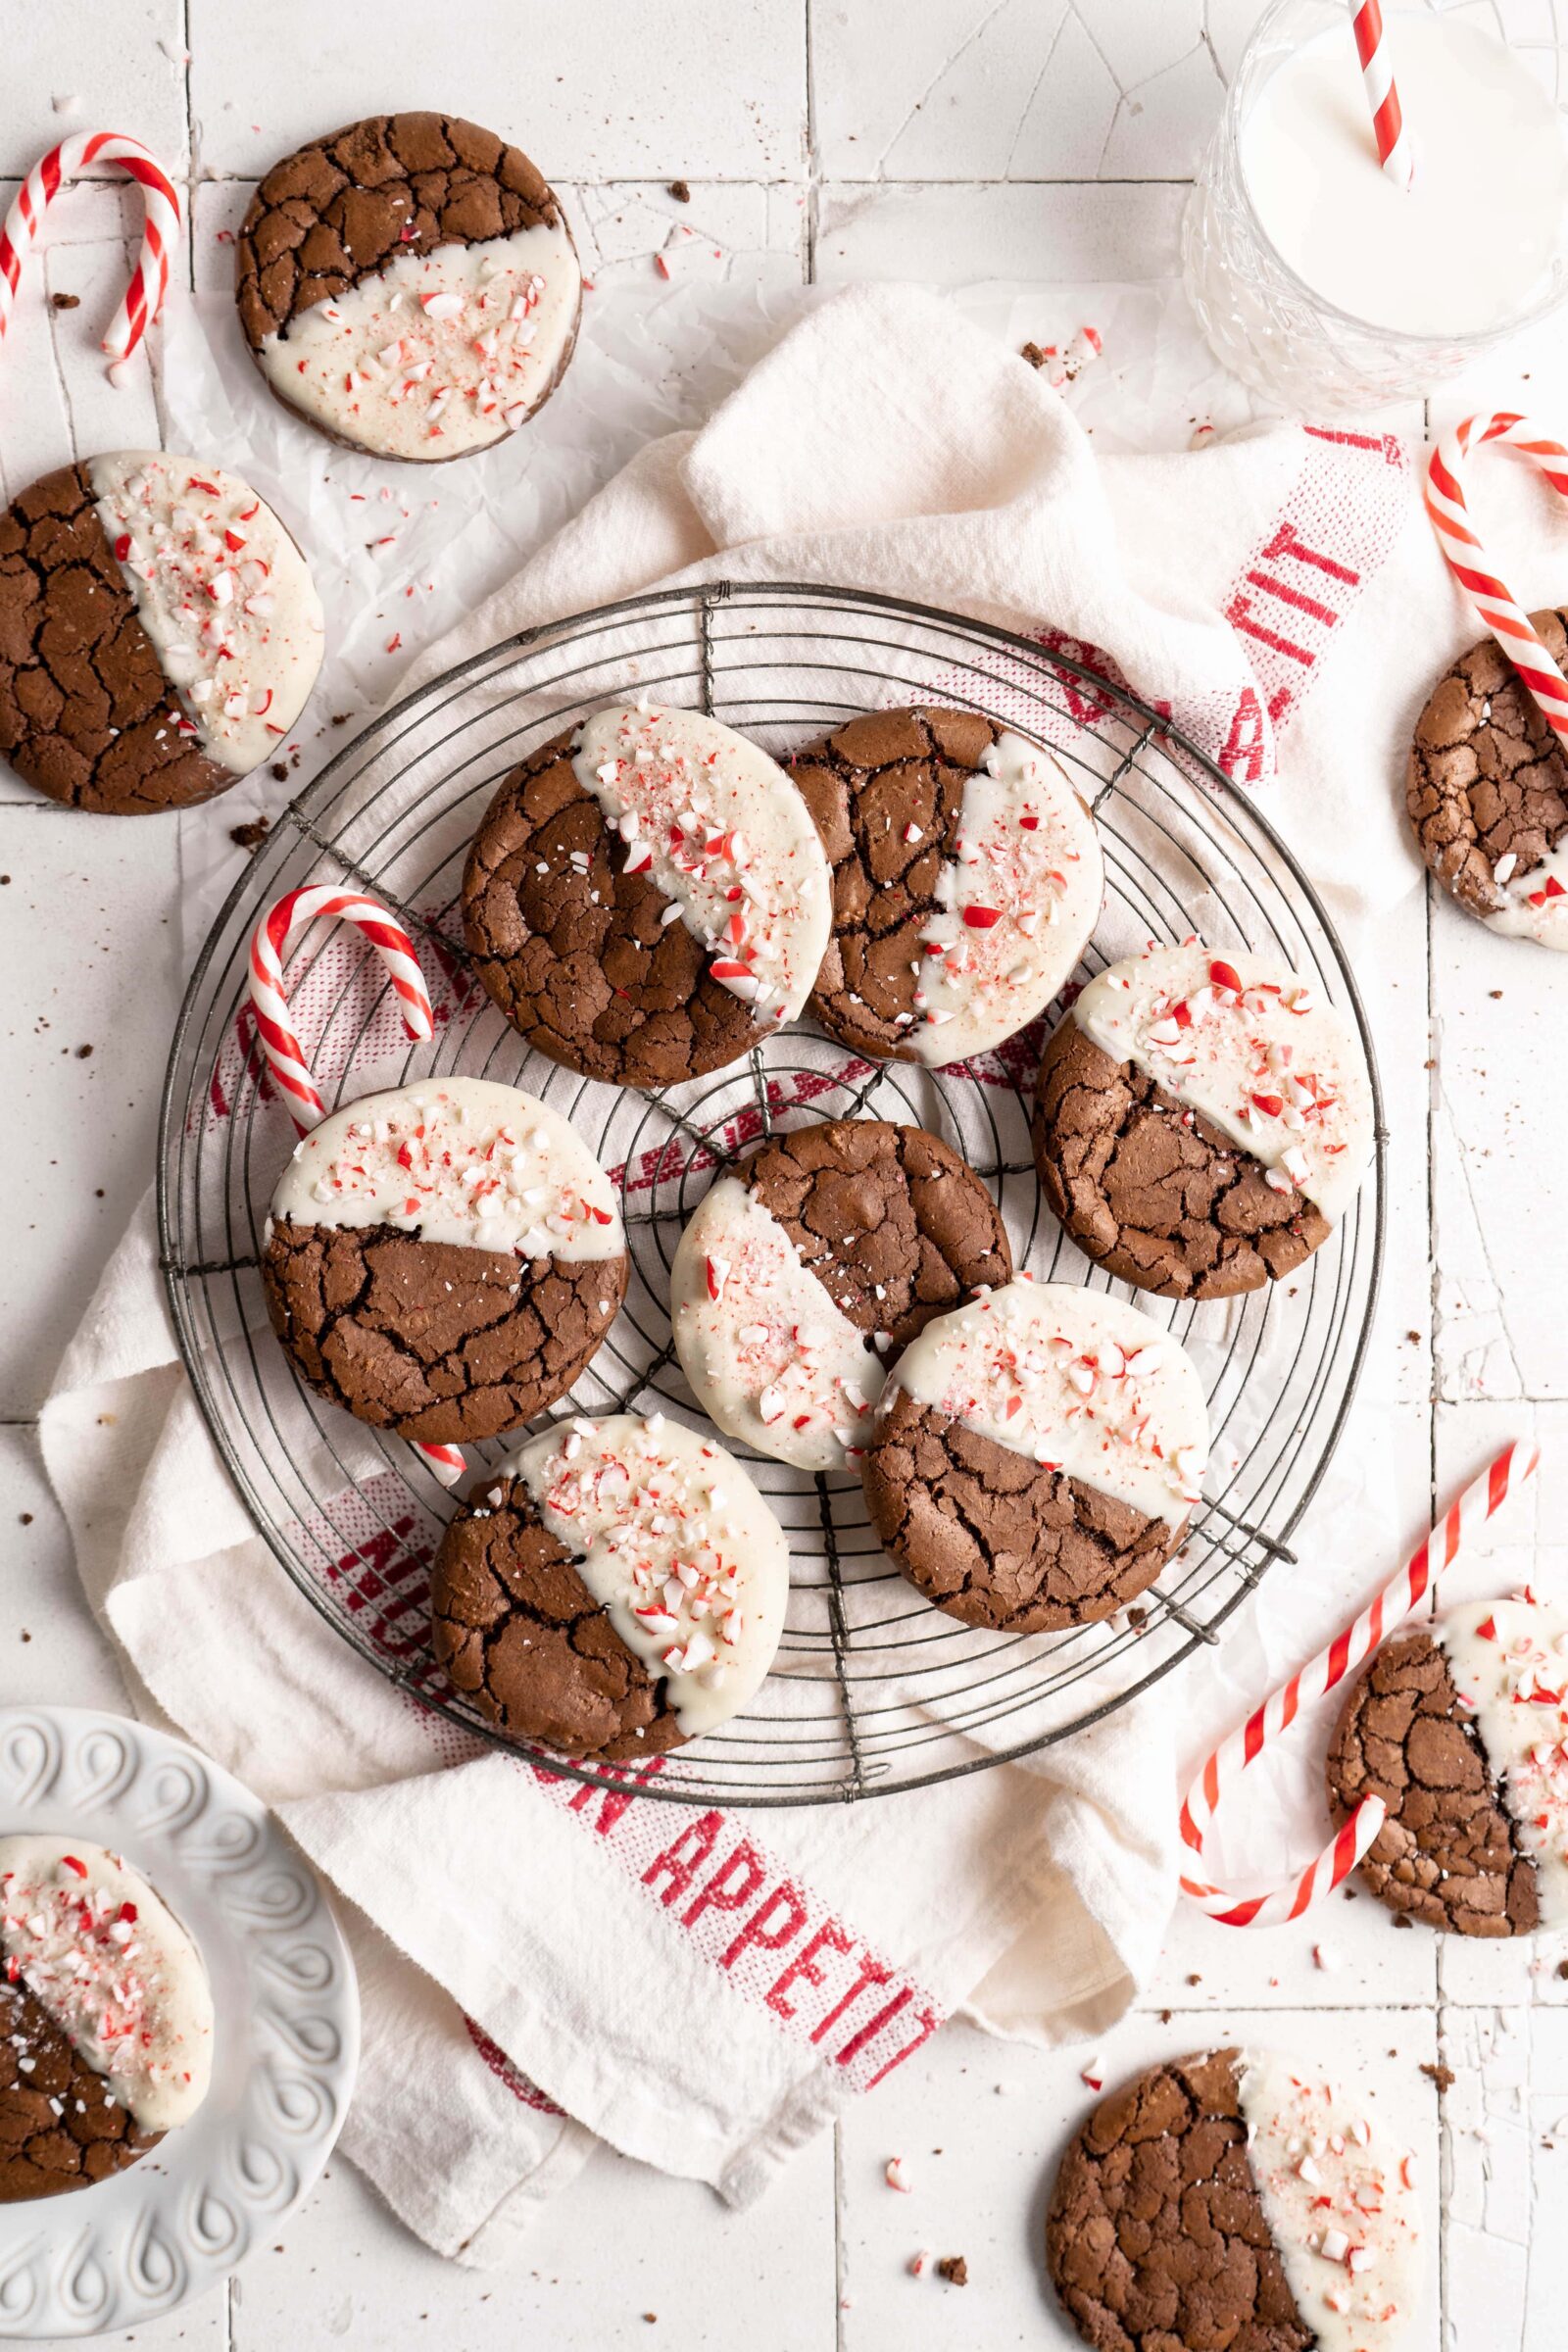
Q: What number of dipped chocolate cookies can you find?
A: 13